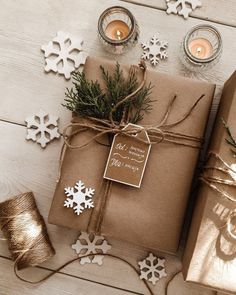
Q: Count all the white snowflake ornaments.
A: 7